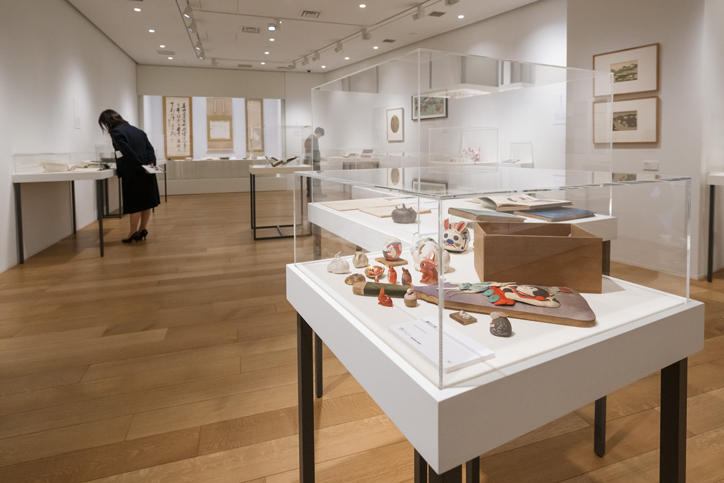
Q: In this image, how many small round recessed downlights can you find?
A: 12